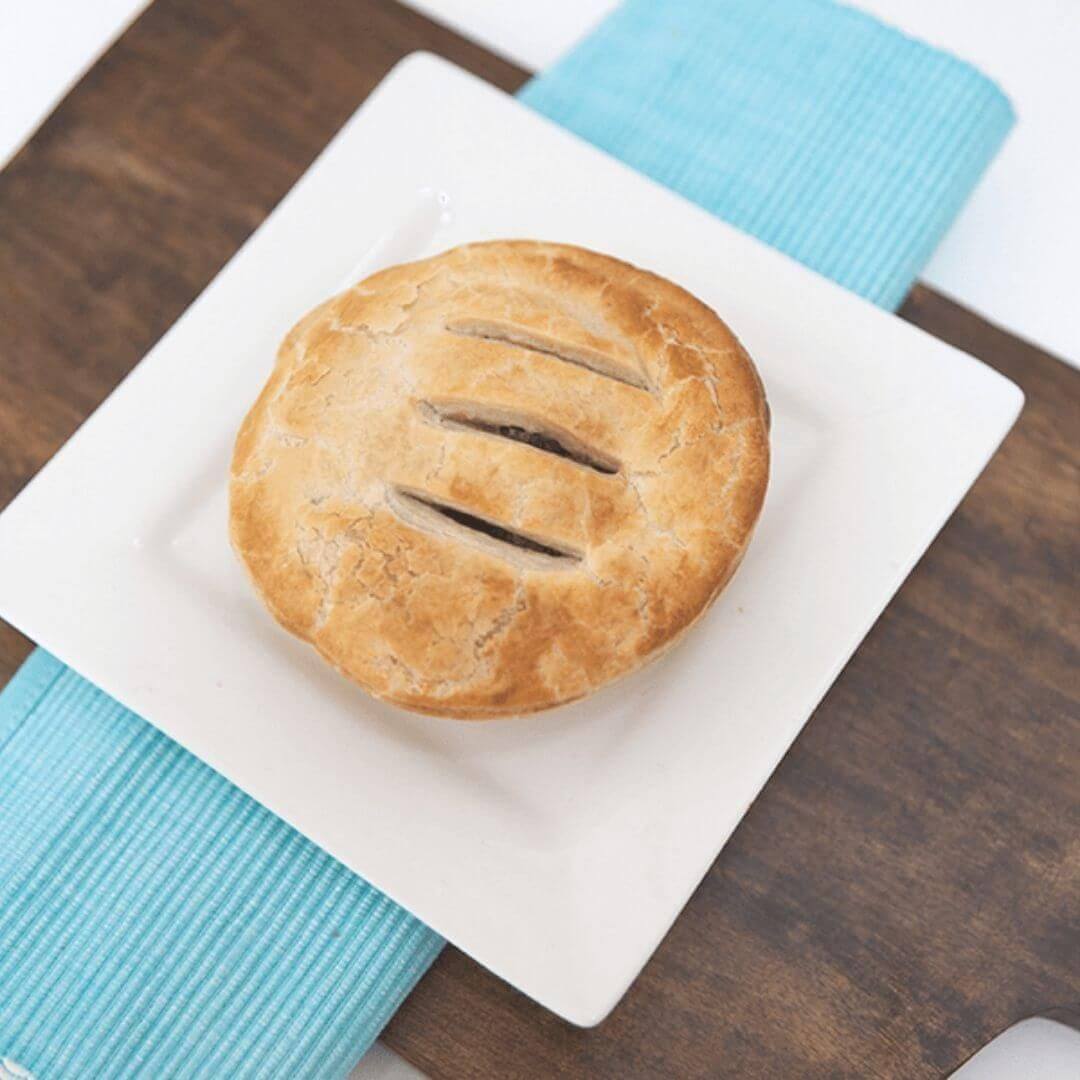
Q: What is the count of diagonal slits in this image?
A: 3